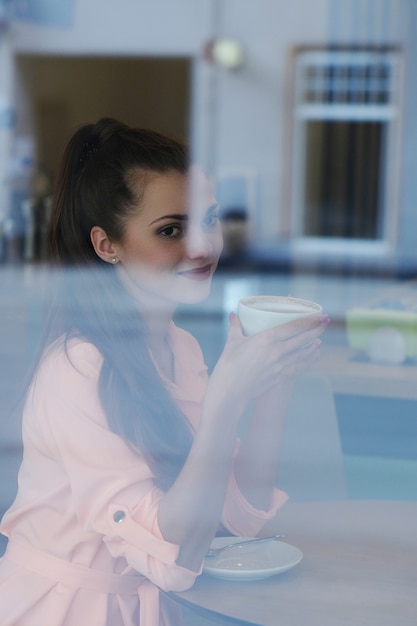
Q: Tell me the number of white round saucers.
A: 1